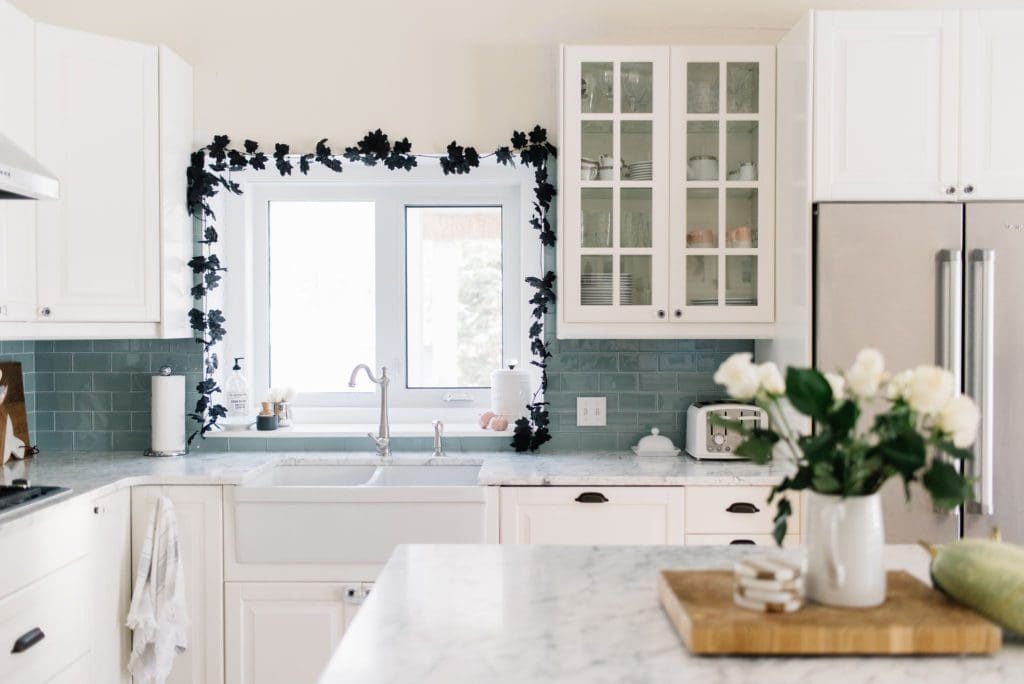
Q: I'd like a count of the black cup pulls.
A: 4